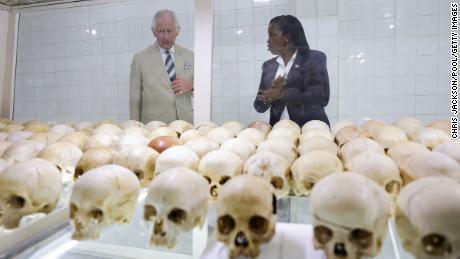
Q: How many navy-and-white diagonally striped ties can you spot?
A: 1